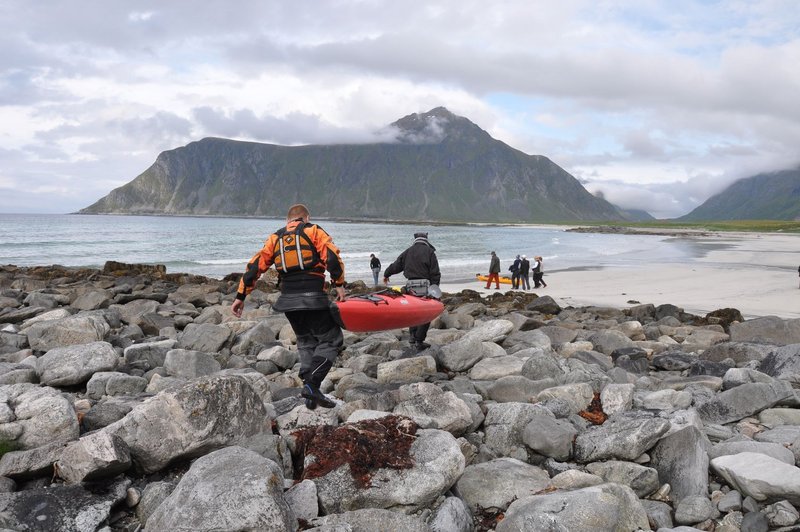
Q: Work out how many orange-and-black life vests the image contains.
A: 1